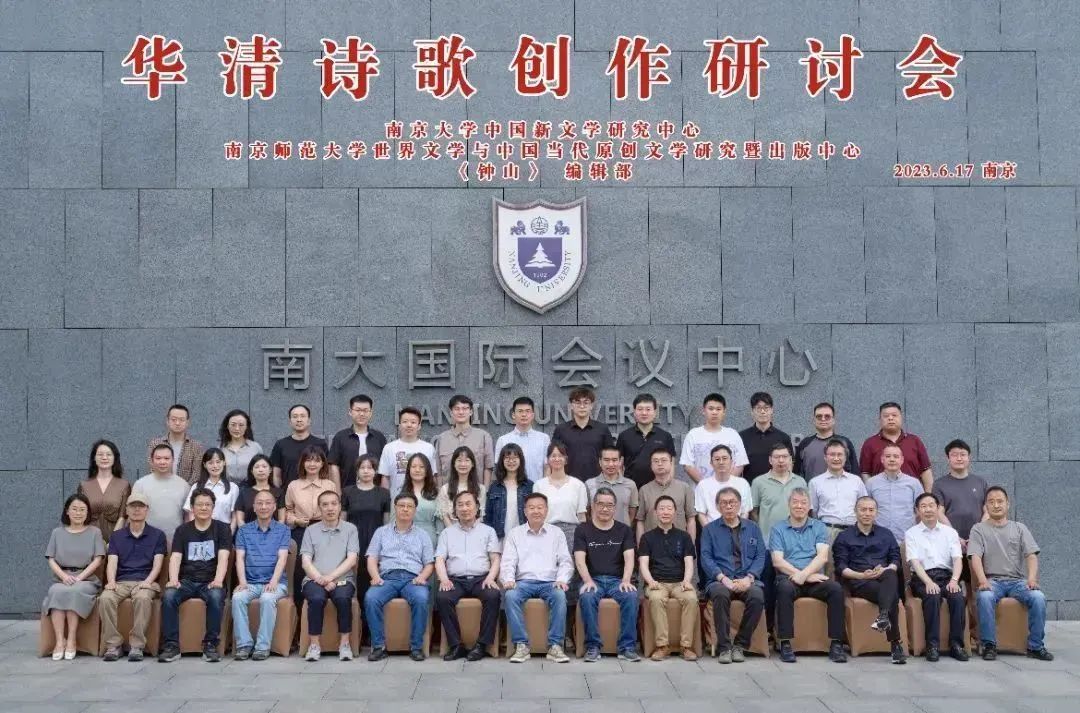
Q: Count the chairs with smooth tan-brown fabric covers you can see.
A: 15